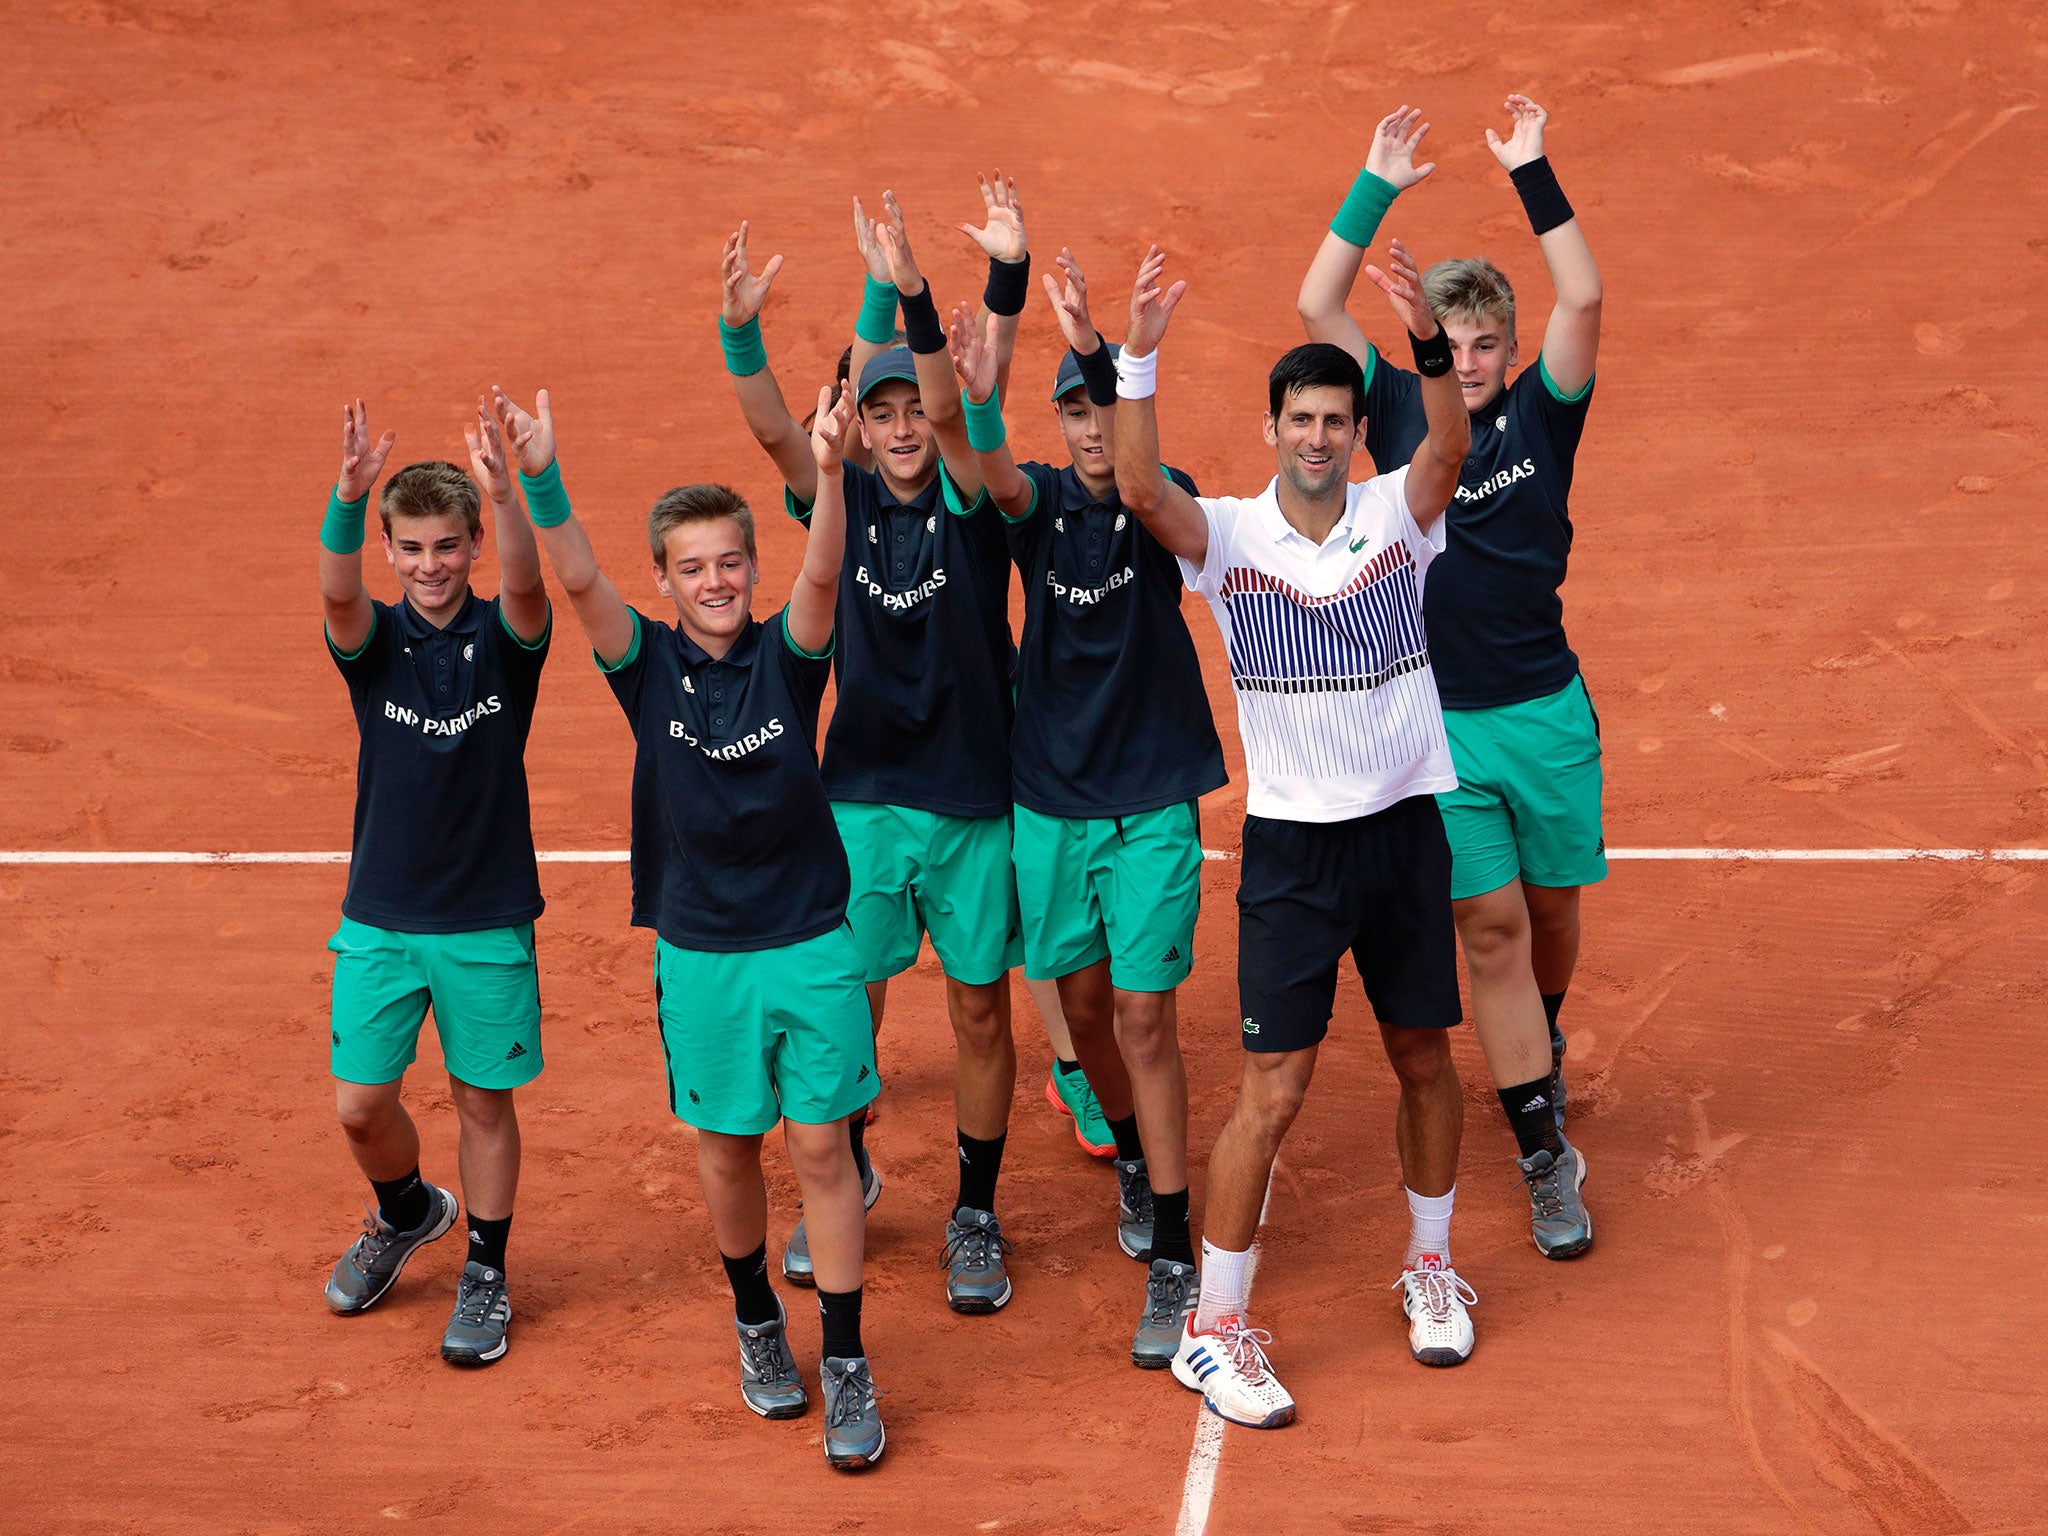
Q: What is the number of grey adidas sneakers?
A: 10